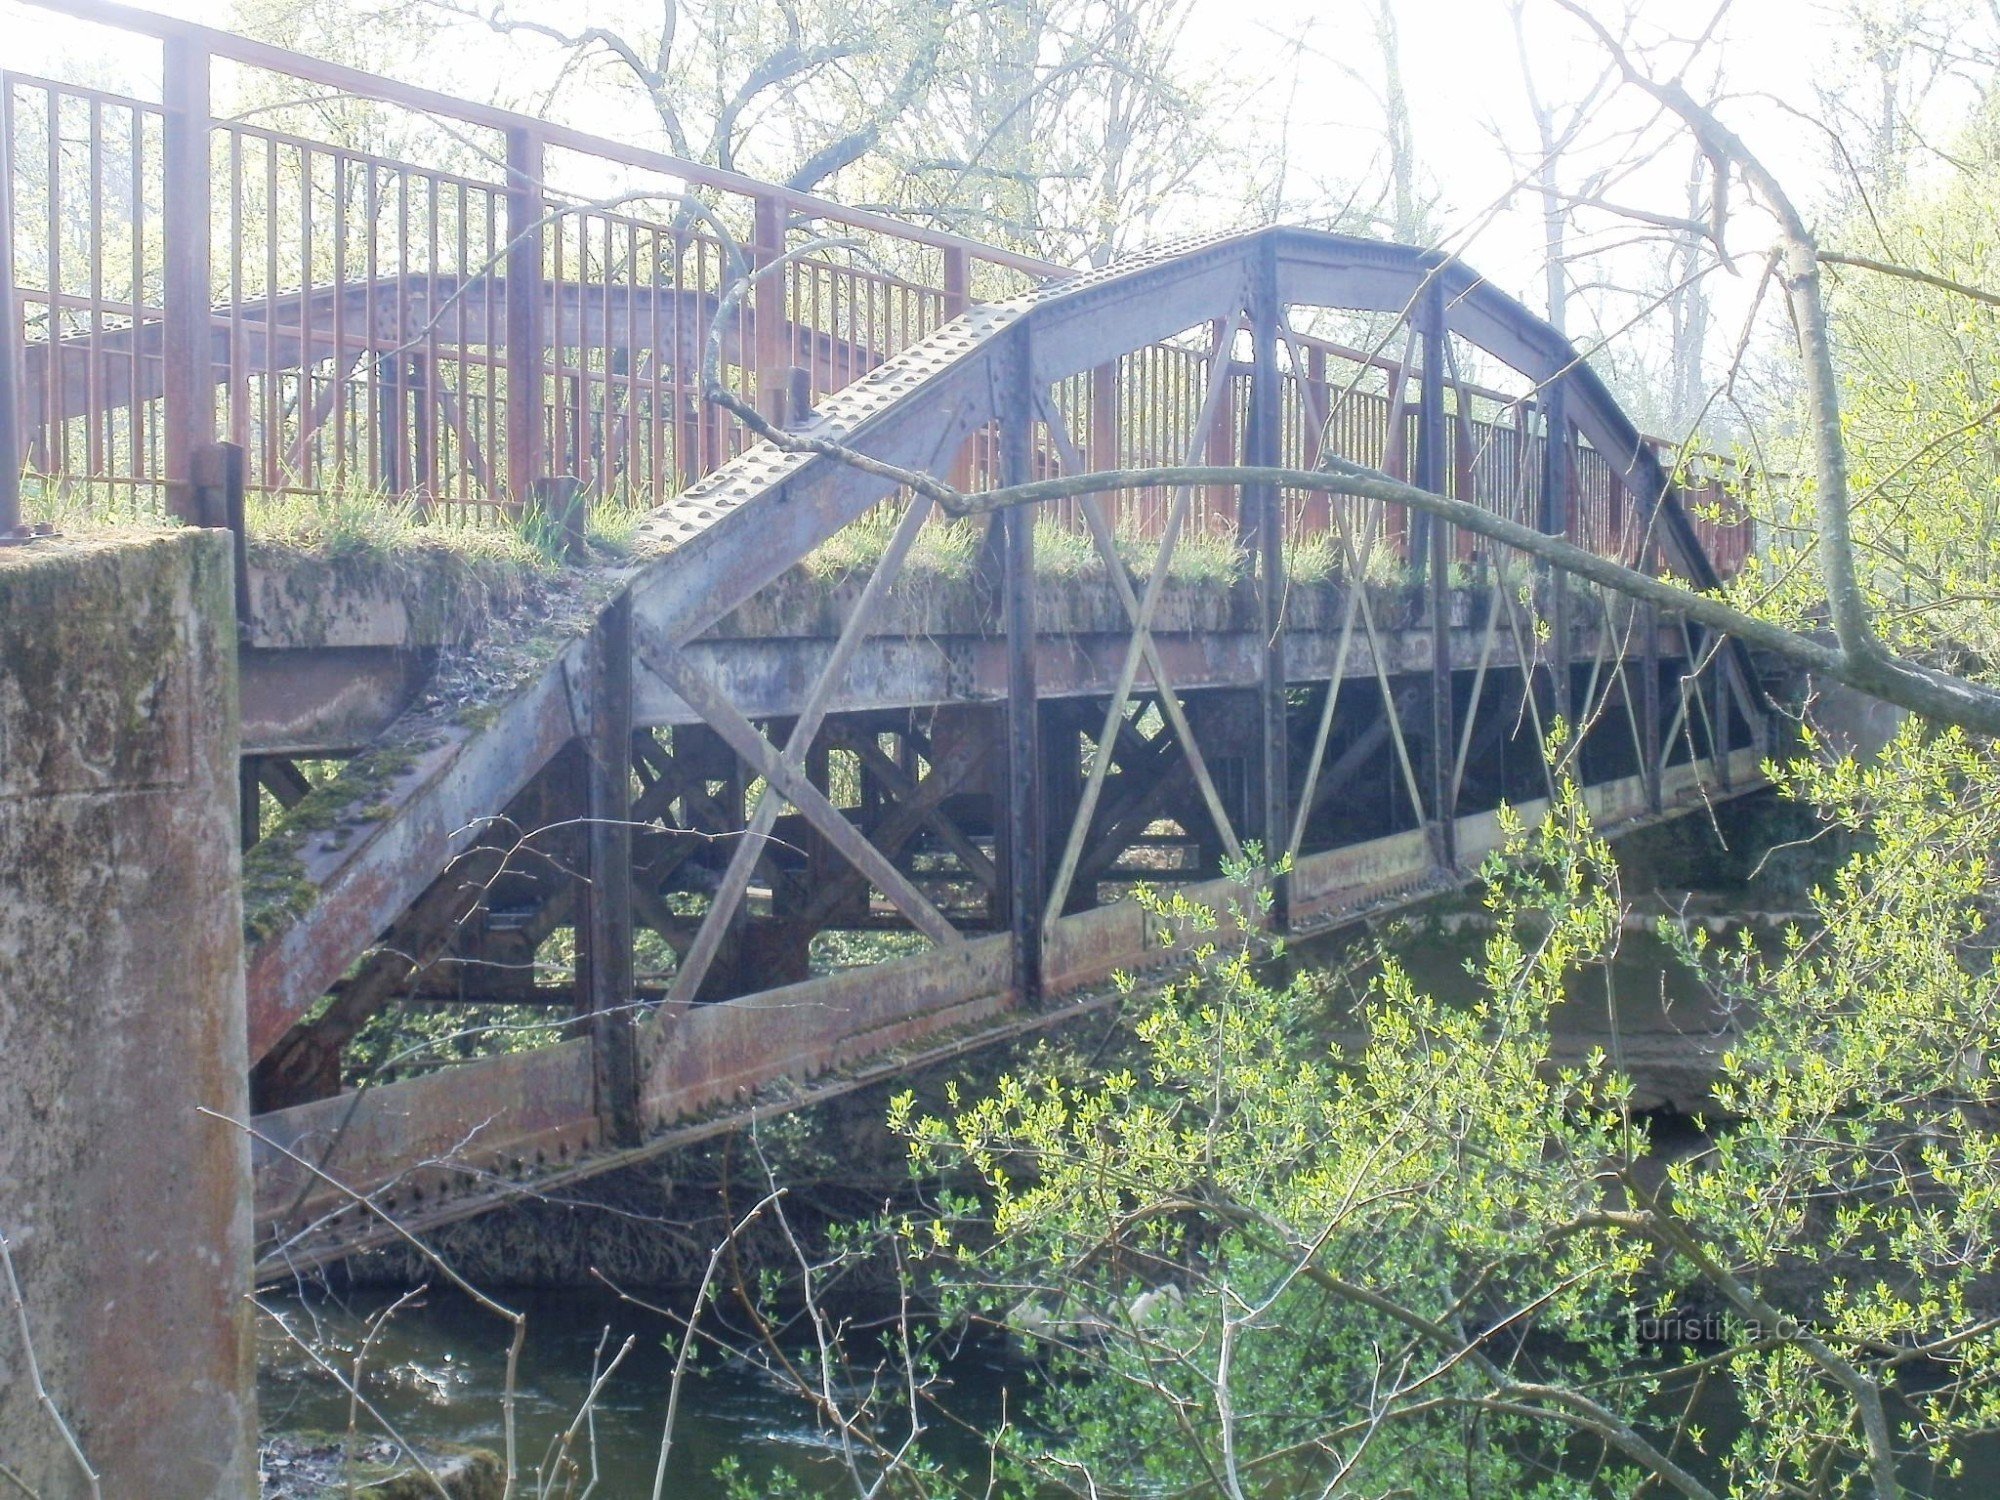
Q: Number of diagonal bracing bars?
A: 12